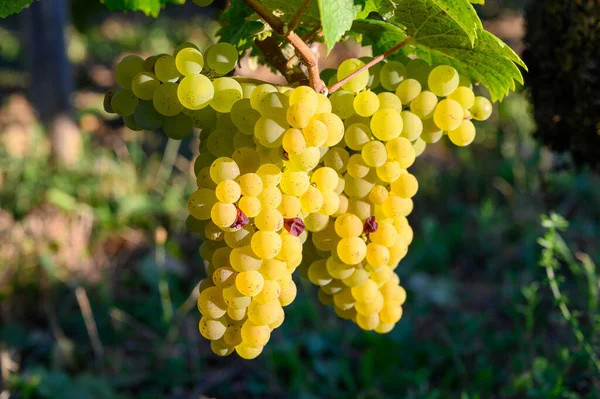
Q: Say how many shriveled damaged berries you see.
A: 3